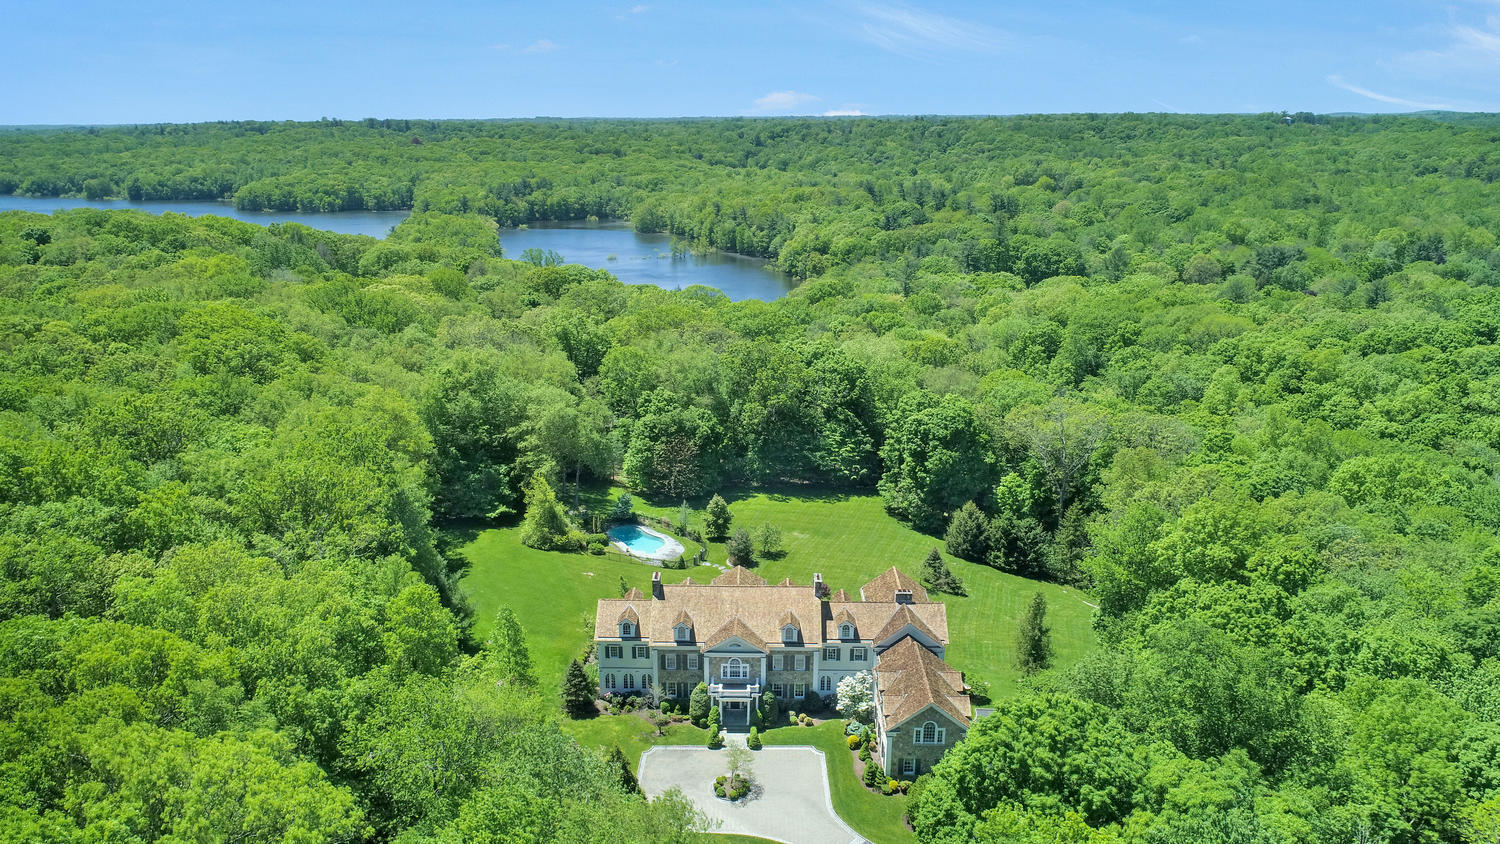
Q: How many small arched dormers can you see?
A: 4